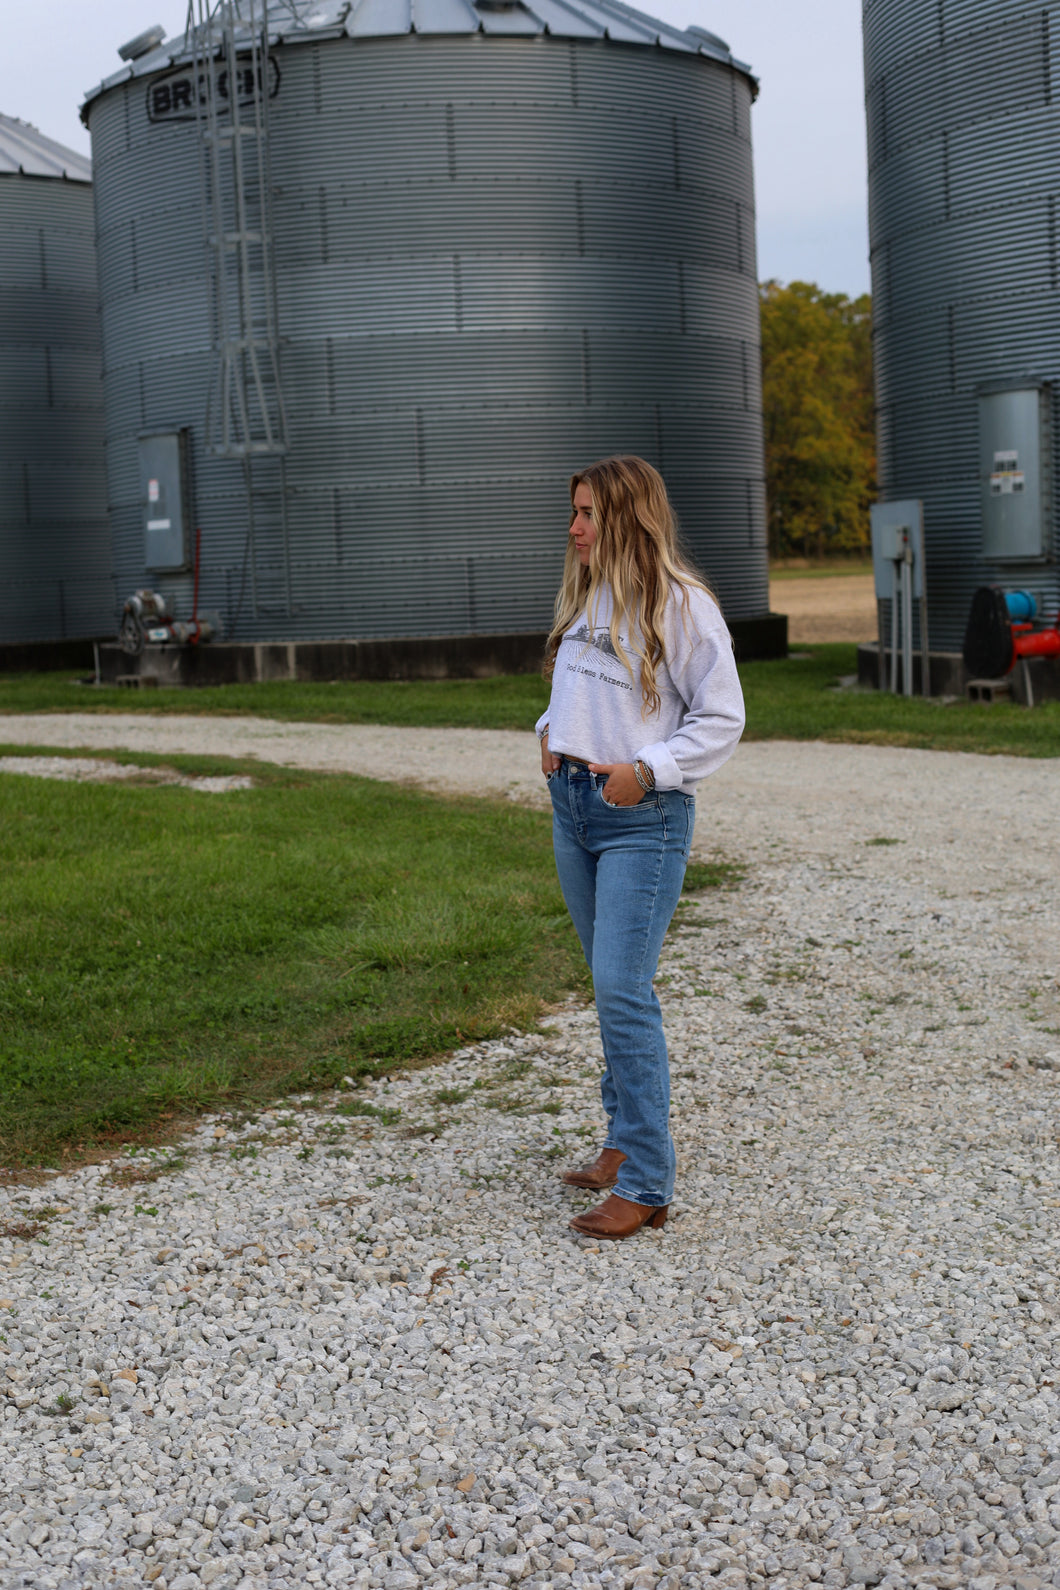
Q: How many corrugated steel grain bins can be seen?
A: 3